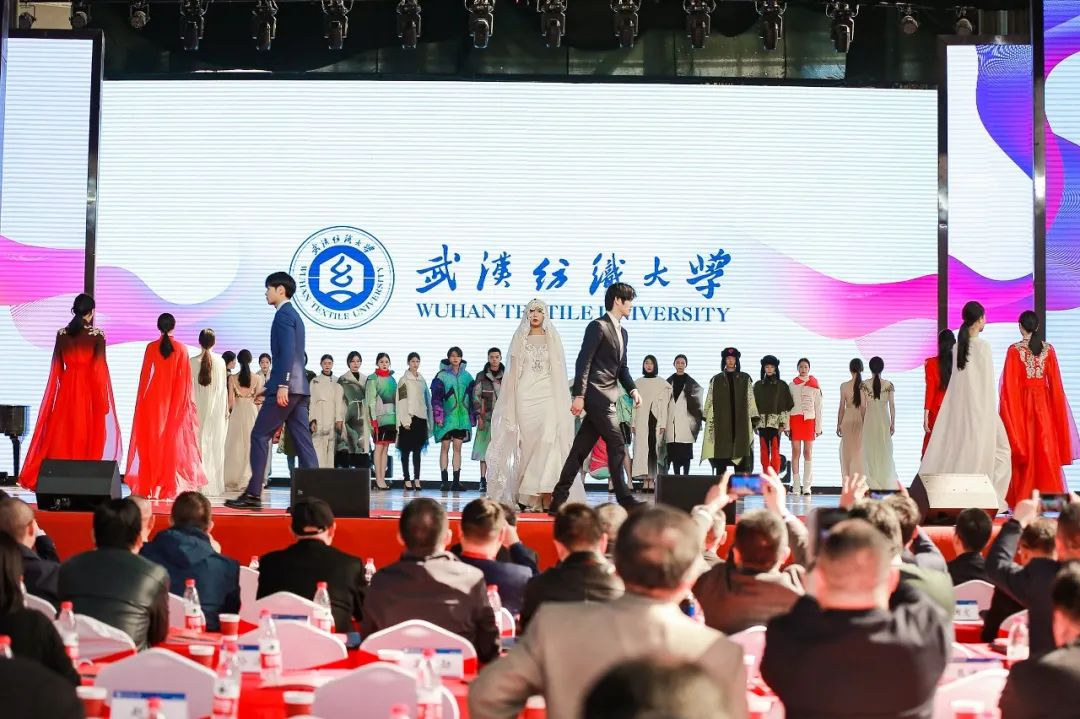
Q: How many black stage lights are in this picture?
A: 15